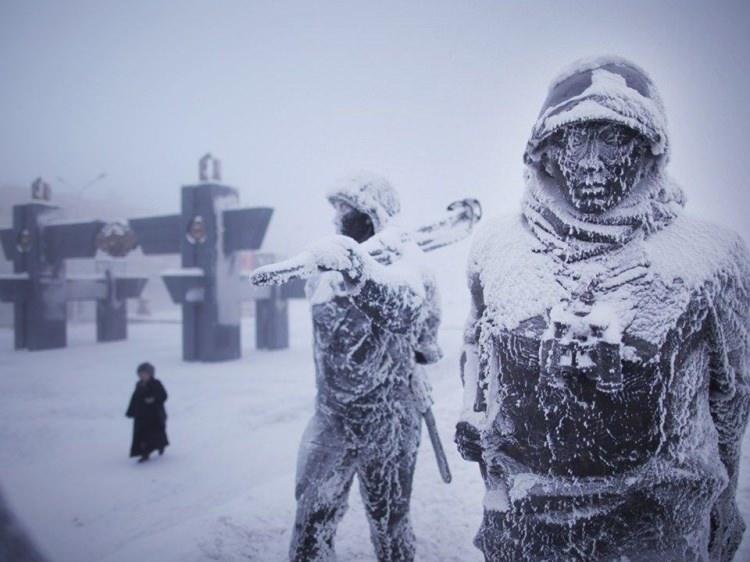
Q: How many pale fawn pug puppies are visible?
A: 0